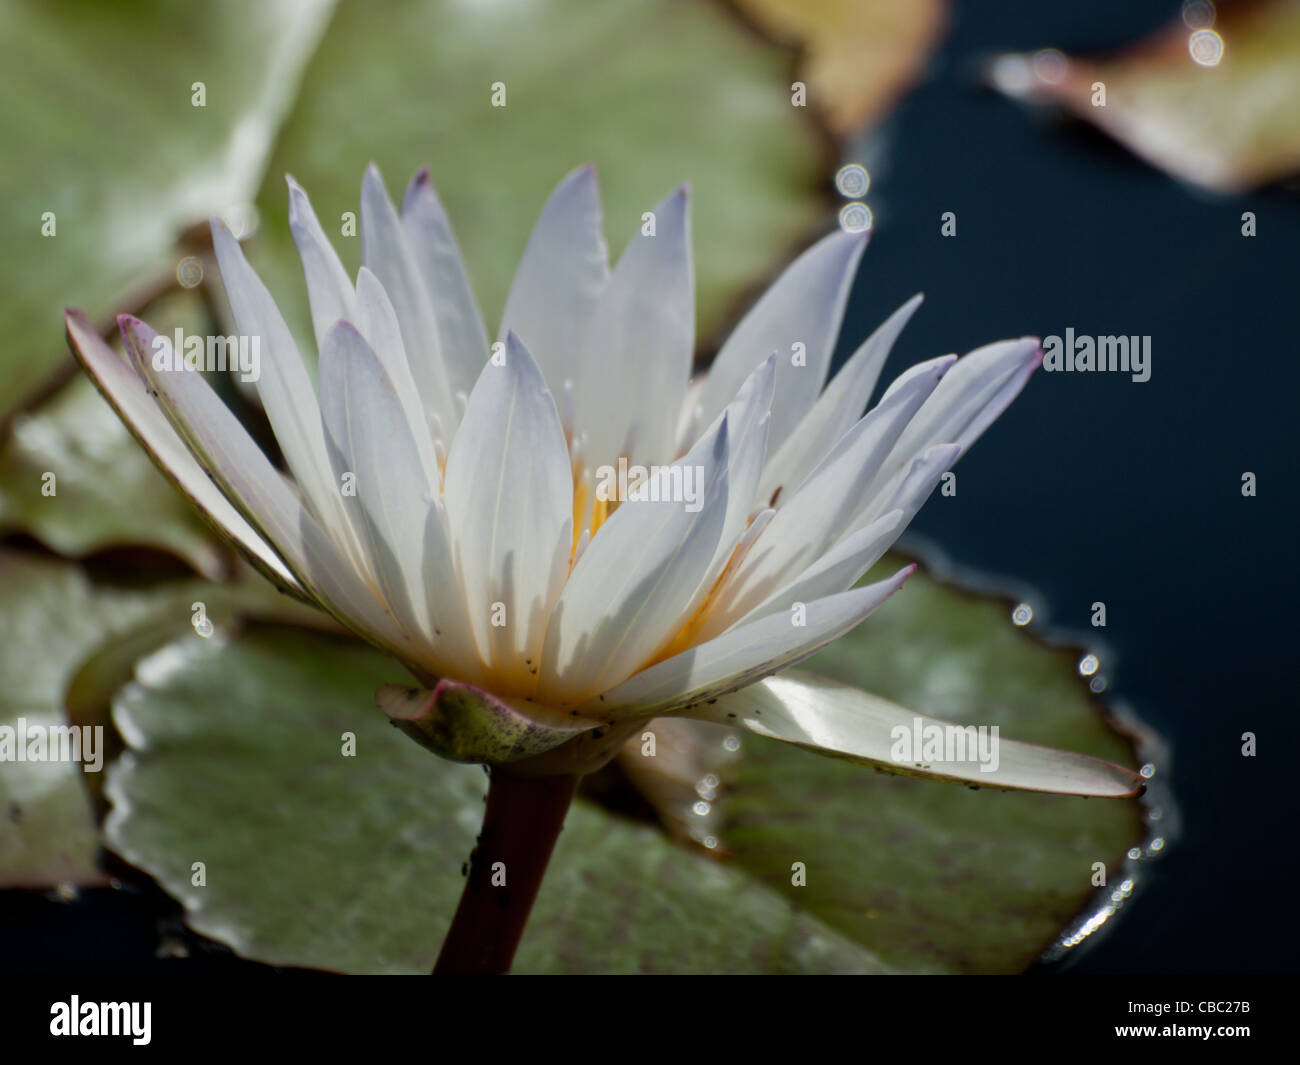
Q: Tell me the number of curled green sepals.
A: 1